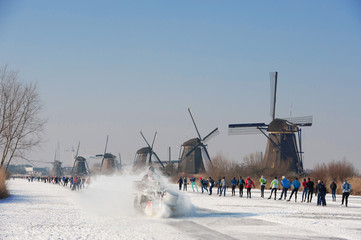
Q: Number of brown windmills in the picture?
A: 6